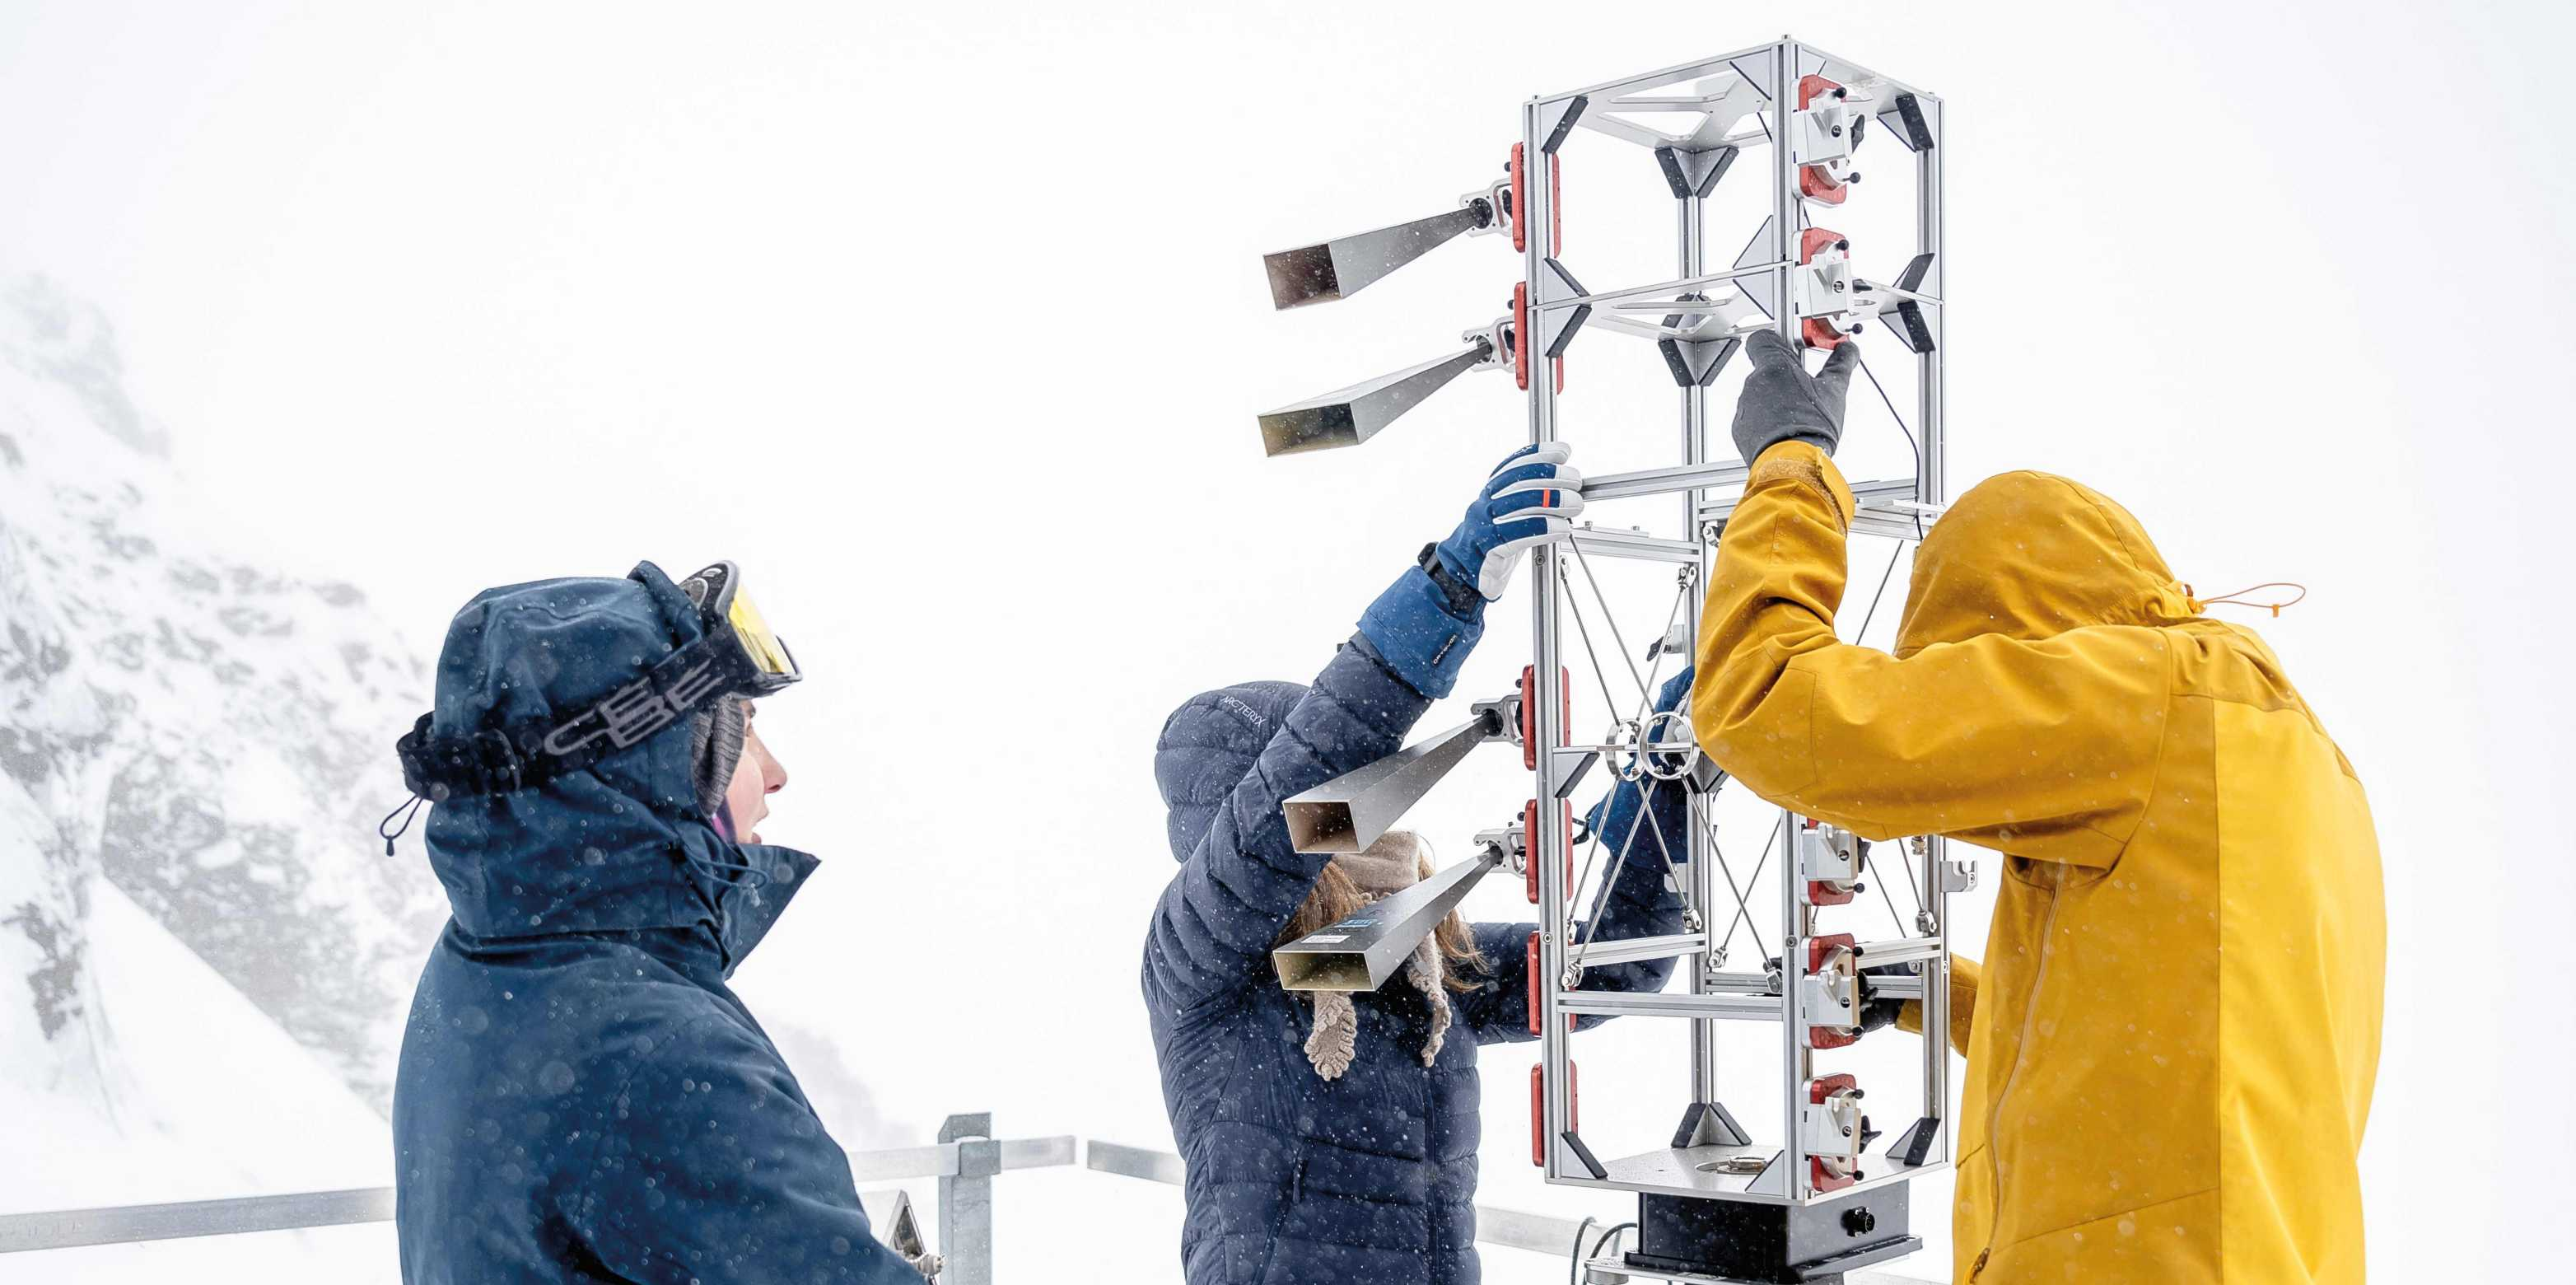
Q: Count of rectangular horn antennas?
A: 4